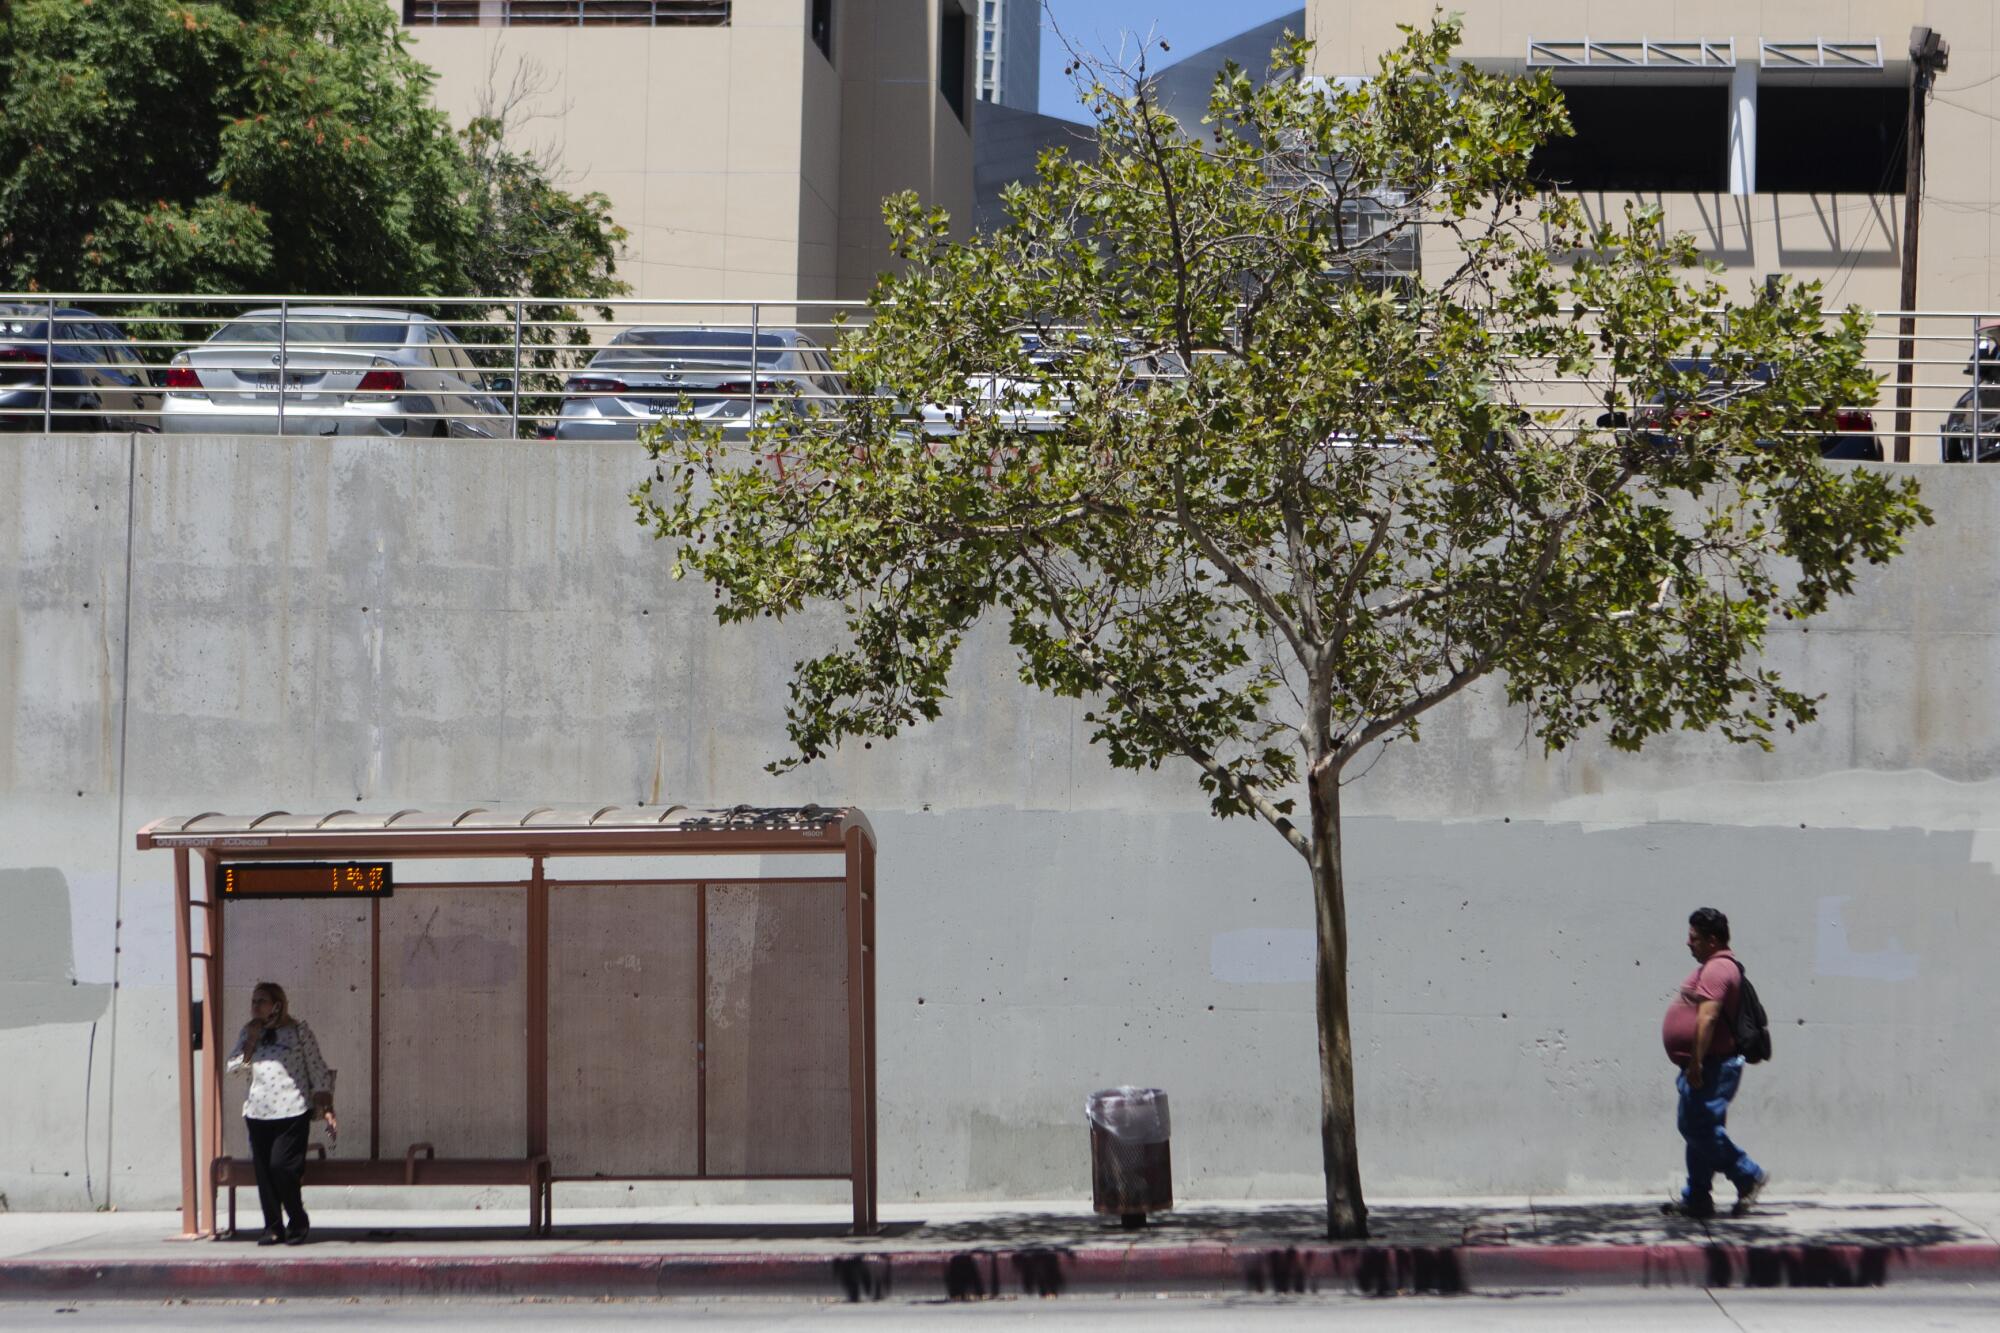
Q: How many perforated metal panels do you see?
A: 4